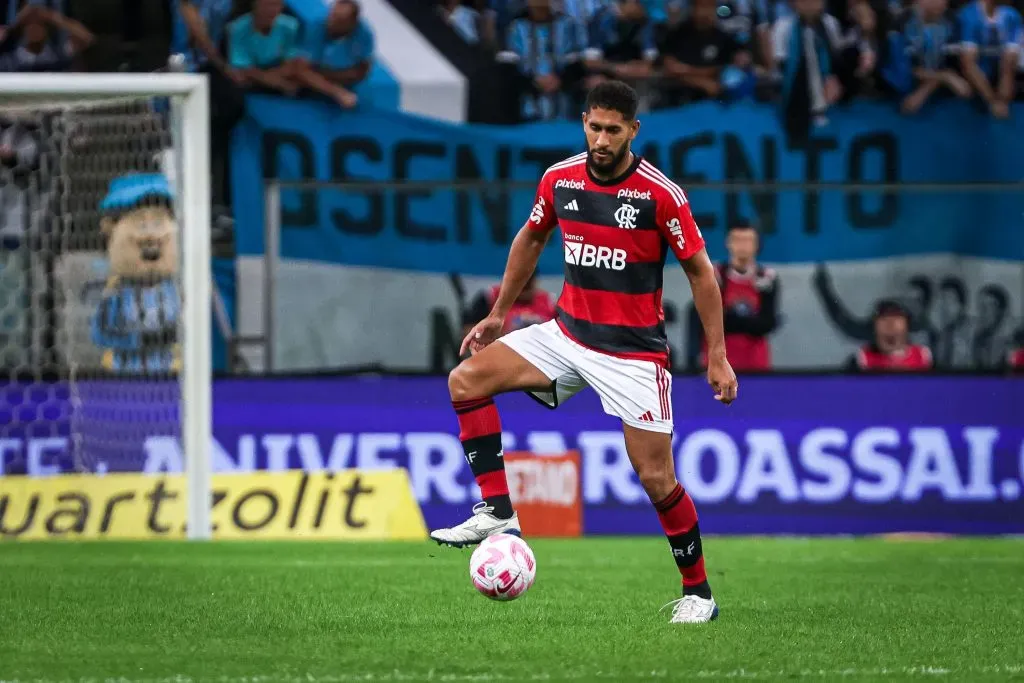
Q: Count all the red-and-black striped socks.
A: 2